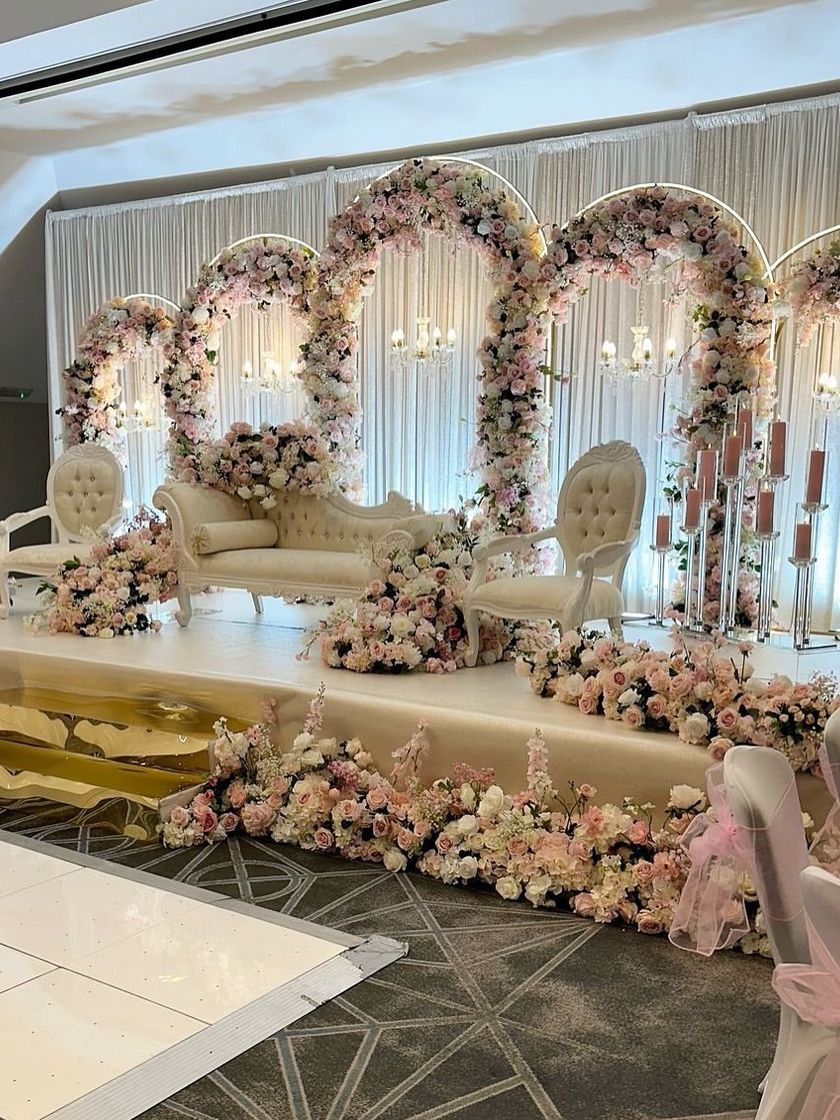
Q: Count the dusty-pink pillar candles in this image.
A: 9